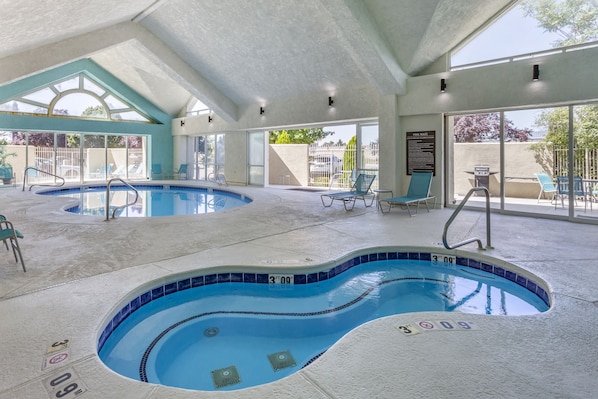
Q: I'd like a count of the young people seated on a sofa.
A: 0